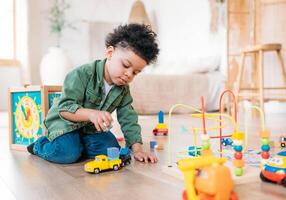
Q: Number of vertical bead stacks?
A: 3